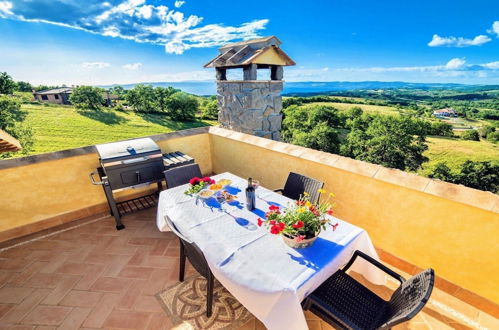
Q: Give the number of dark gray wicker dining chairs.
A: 4